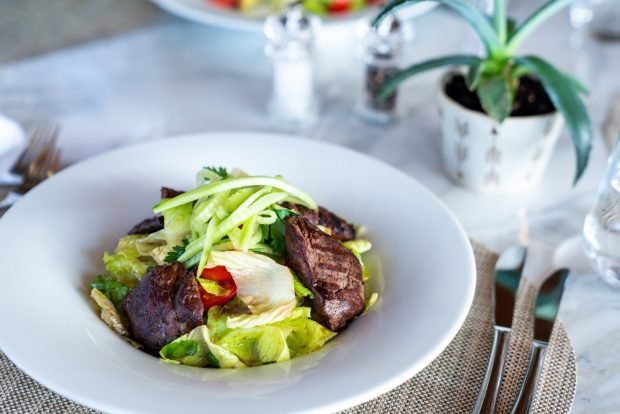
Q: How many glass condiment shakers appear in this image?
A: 2